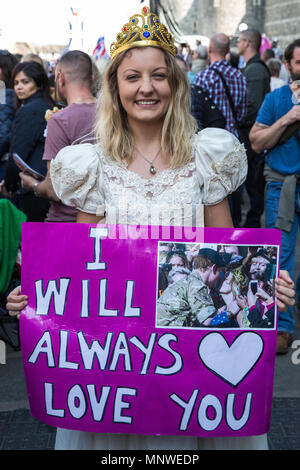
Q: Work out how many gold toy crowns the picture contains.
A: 1